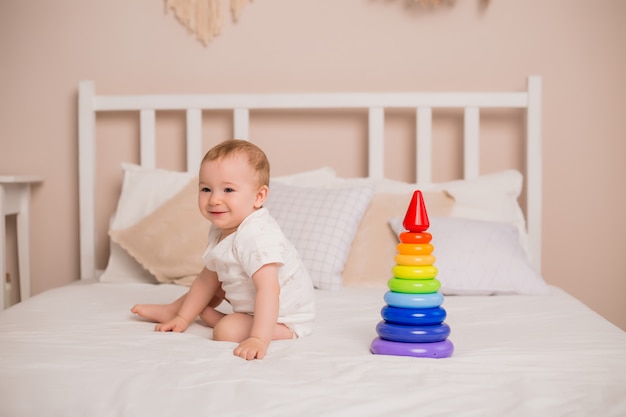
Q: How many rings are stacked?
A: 9